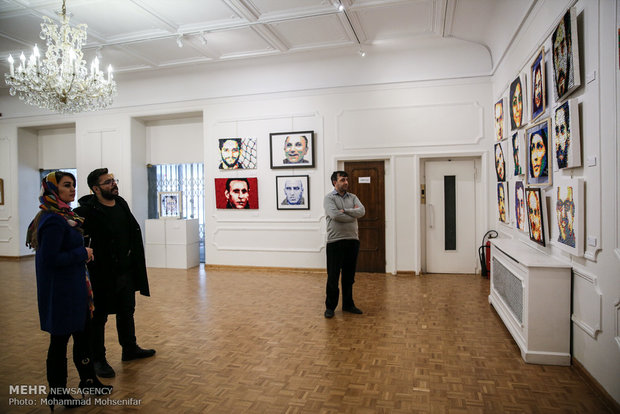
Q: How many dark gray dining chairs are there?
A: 0